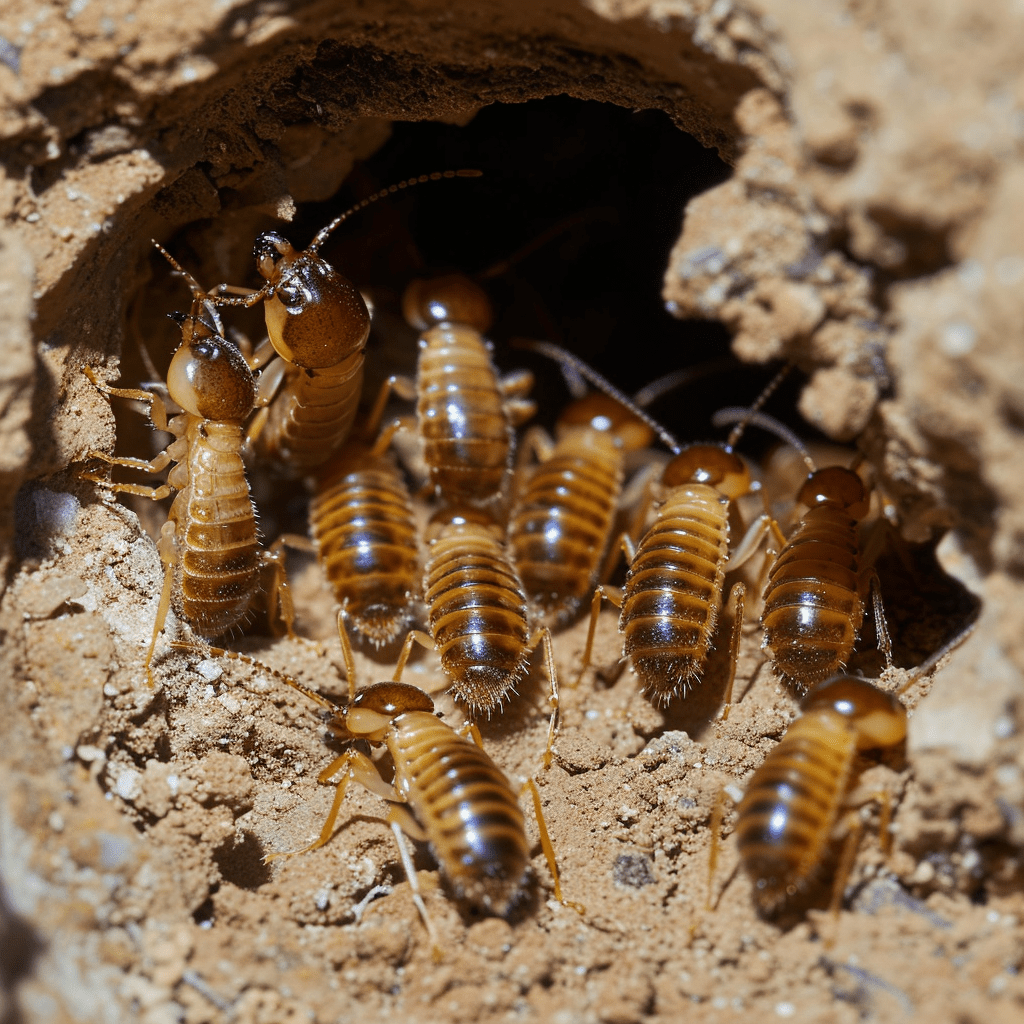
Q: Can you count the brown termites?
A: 10